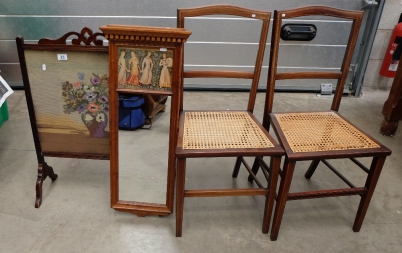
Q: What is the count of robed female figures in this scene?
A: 4